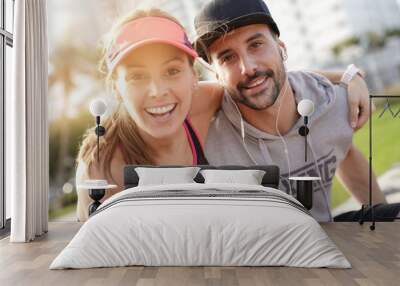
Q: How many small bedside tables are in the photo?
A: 2